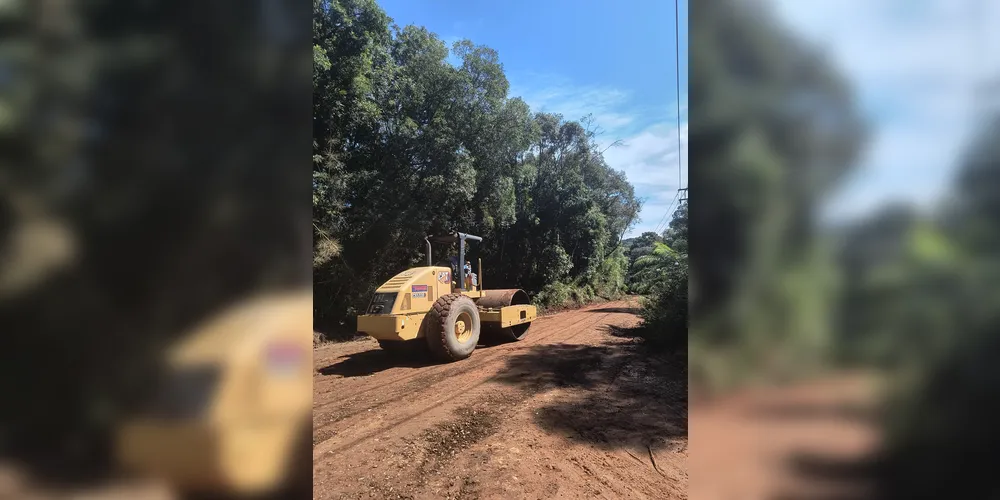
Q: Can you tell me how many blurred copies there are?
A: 2